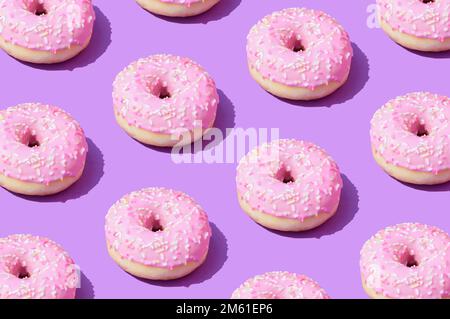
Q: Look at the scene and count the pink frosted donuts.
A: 12